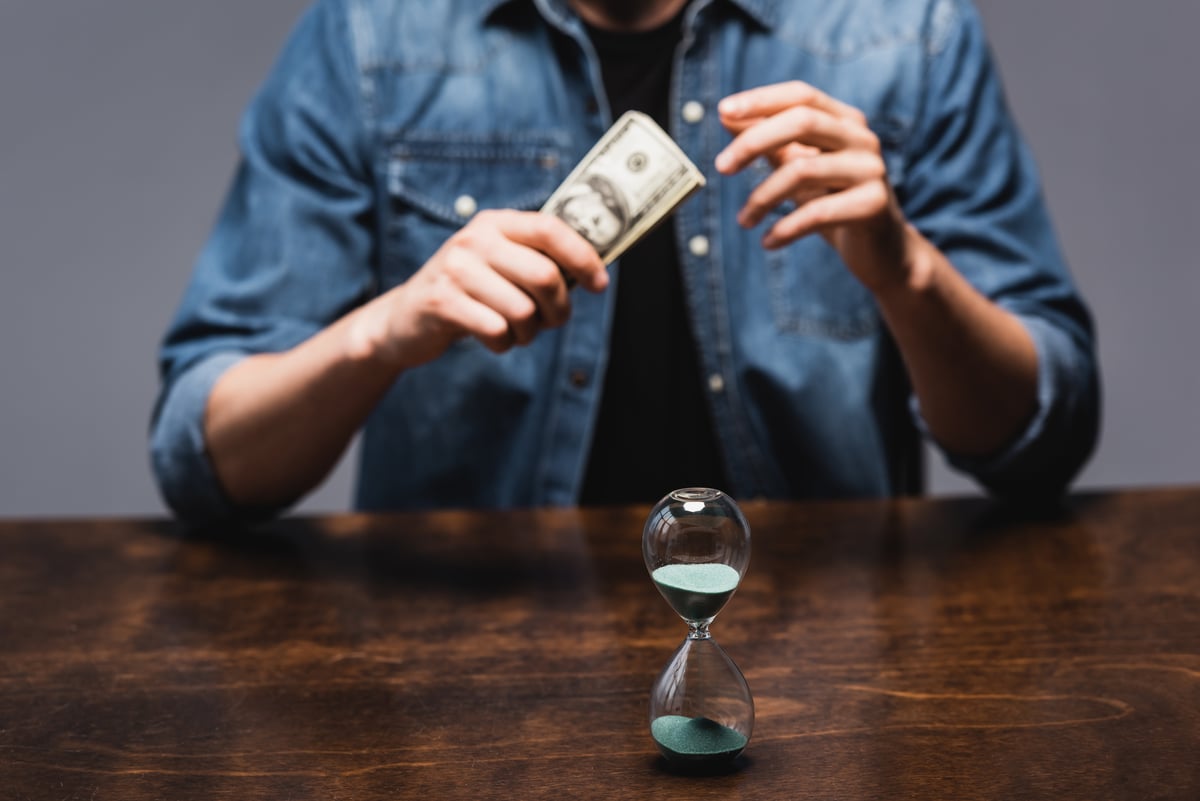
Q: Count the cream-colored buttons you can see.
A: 4